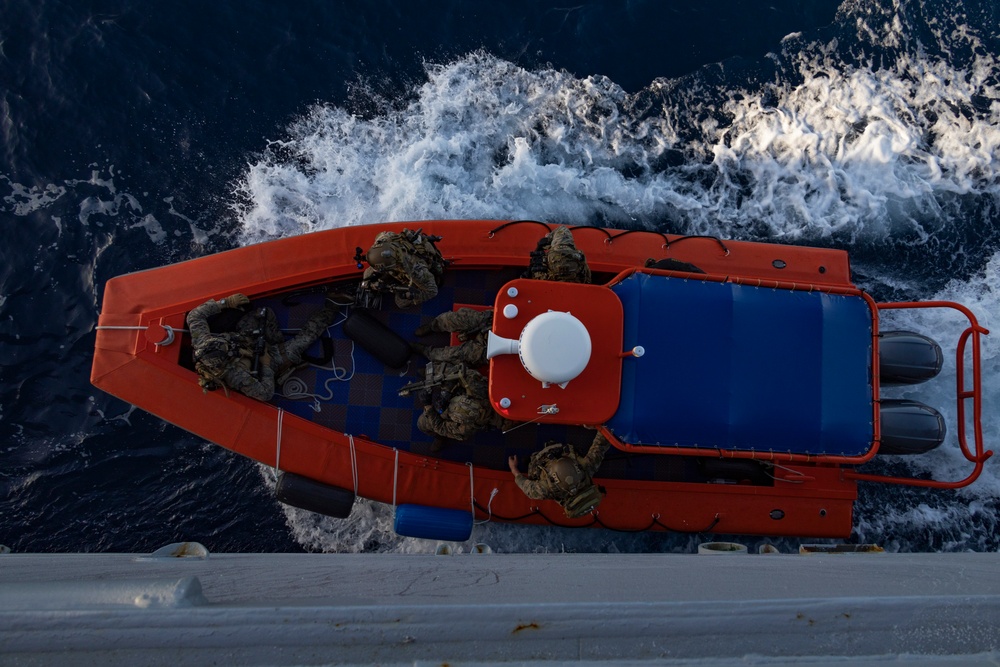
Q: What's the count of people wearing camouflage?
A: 6